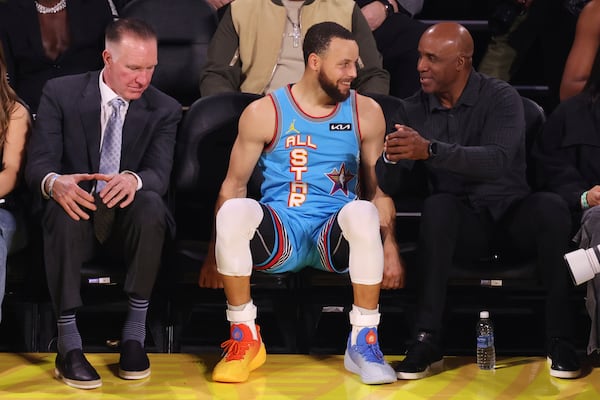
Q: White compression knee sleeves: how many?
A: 2